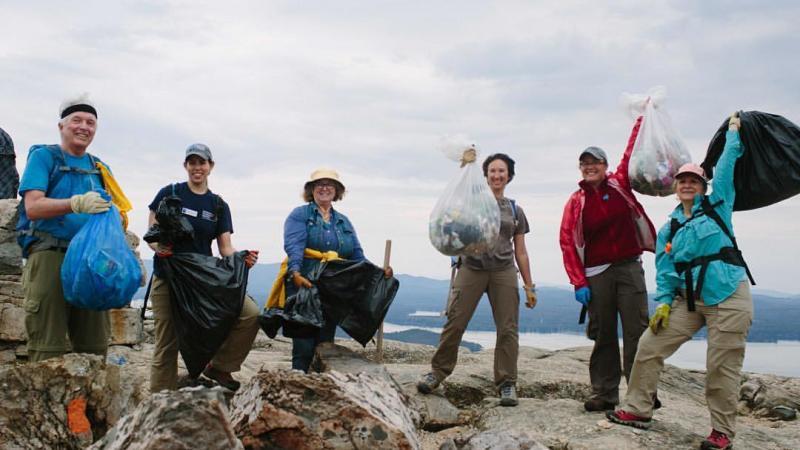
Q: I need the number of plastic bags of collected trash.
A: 6